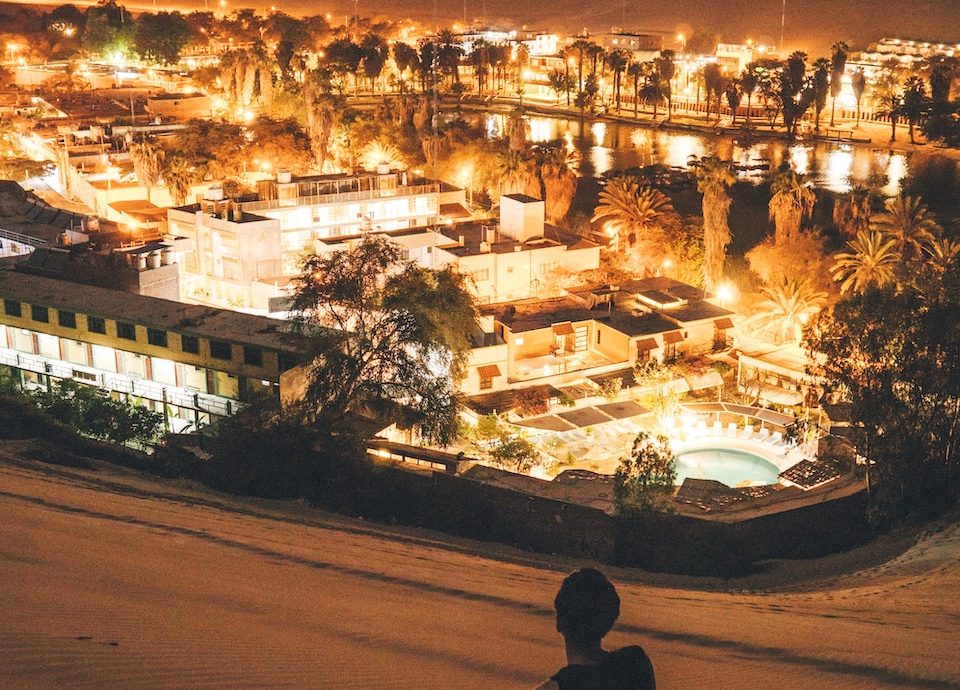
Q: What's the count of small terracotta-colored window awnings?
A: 5